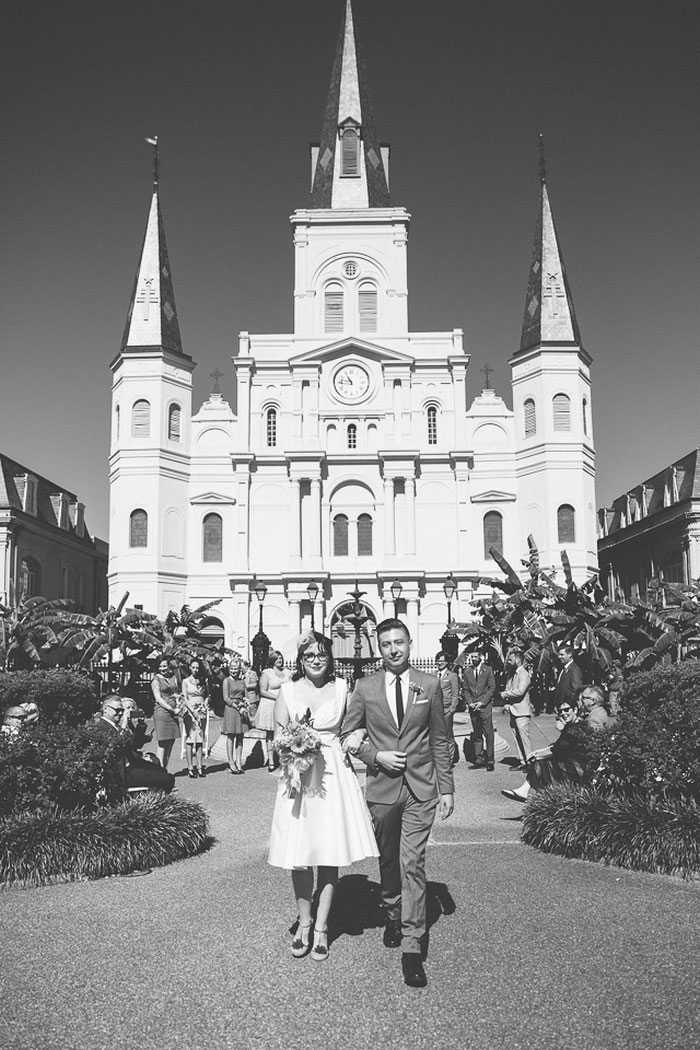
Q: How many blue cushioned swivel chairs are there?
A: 0